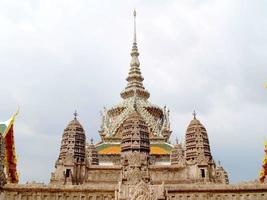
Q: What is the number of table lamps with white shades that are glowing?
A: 0